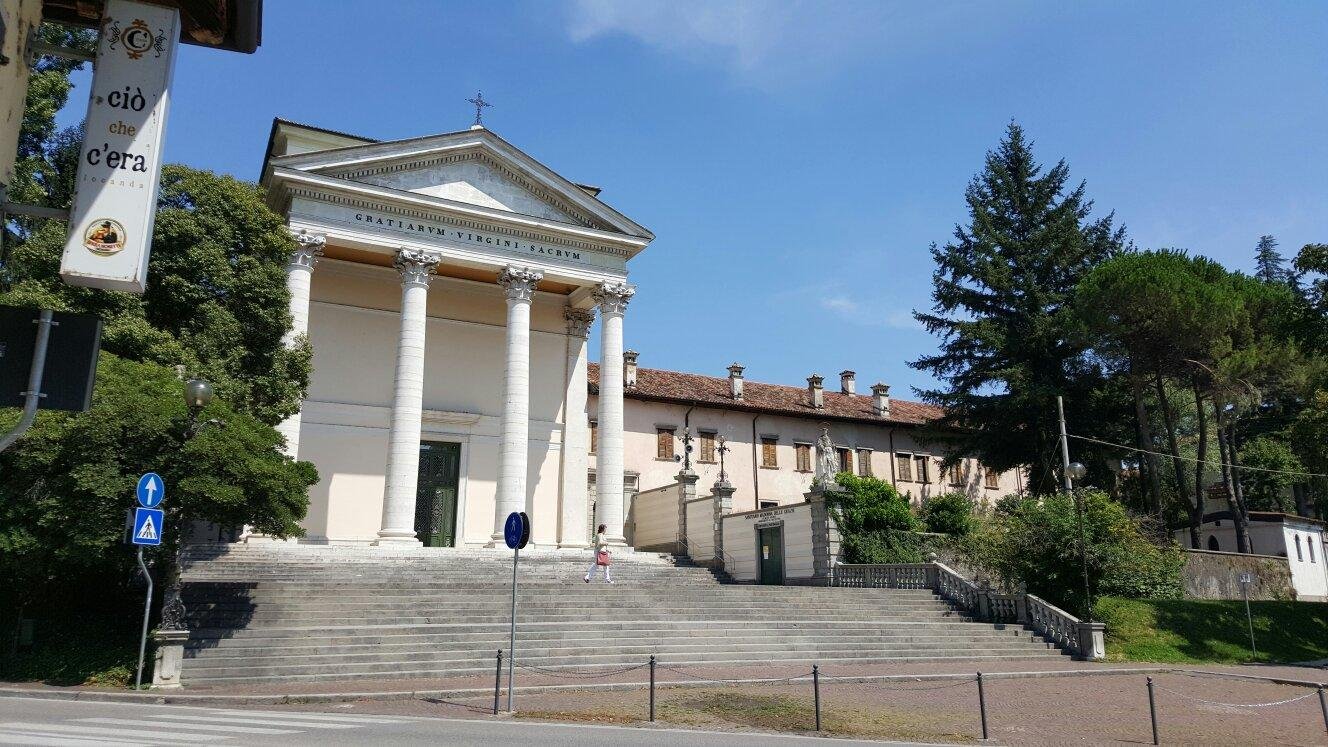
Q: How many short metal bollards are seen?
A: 6